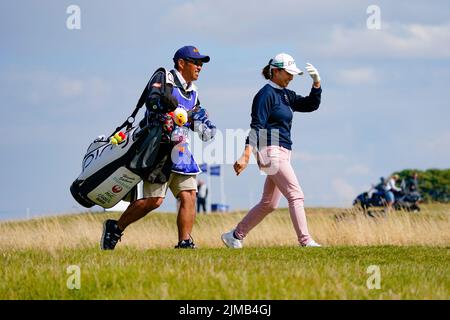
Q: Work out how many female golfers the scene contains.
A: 1